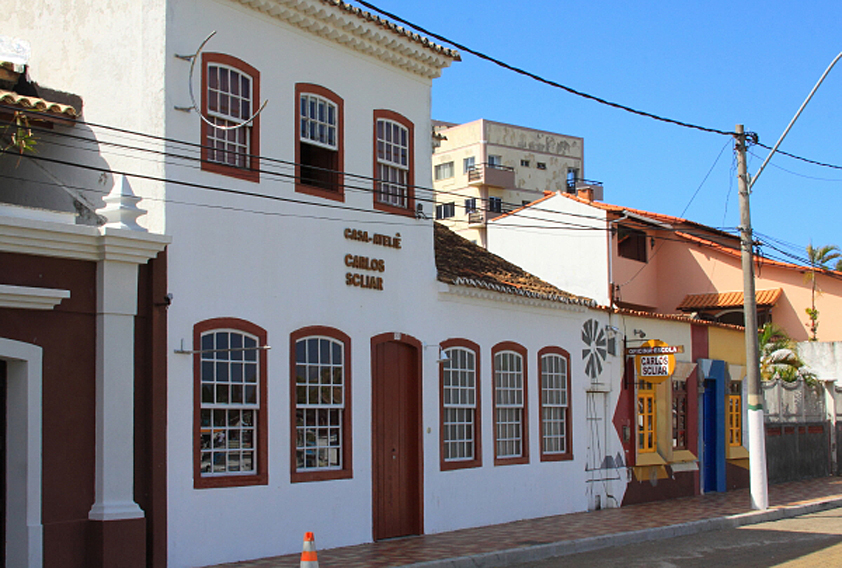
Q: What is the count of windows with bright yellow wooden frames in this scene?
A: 2